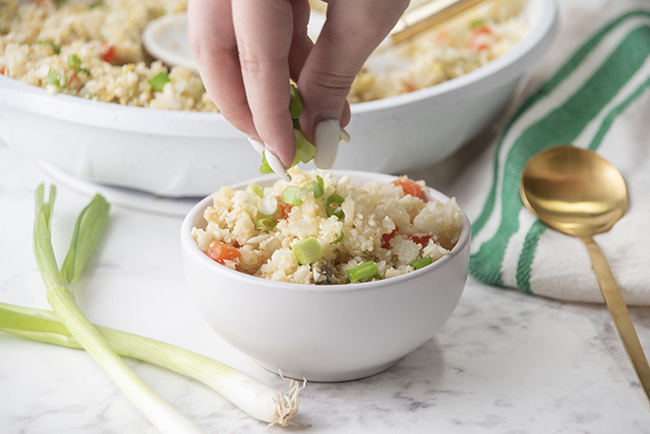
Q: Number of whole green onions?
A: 2